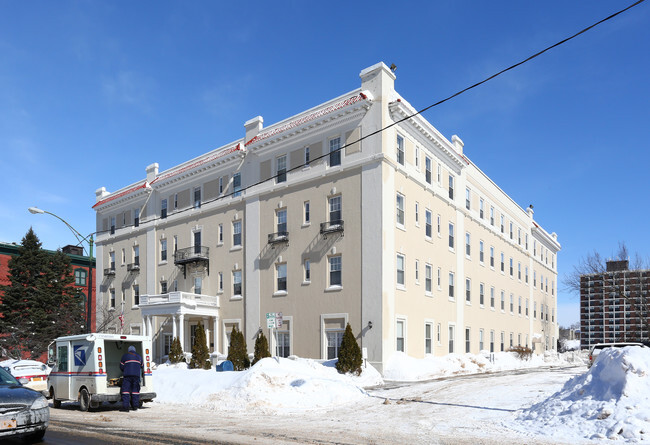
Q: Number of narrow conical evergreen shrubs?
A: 5